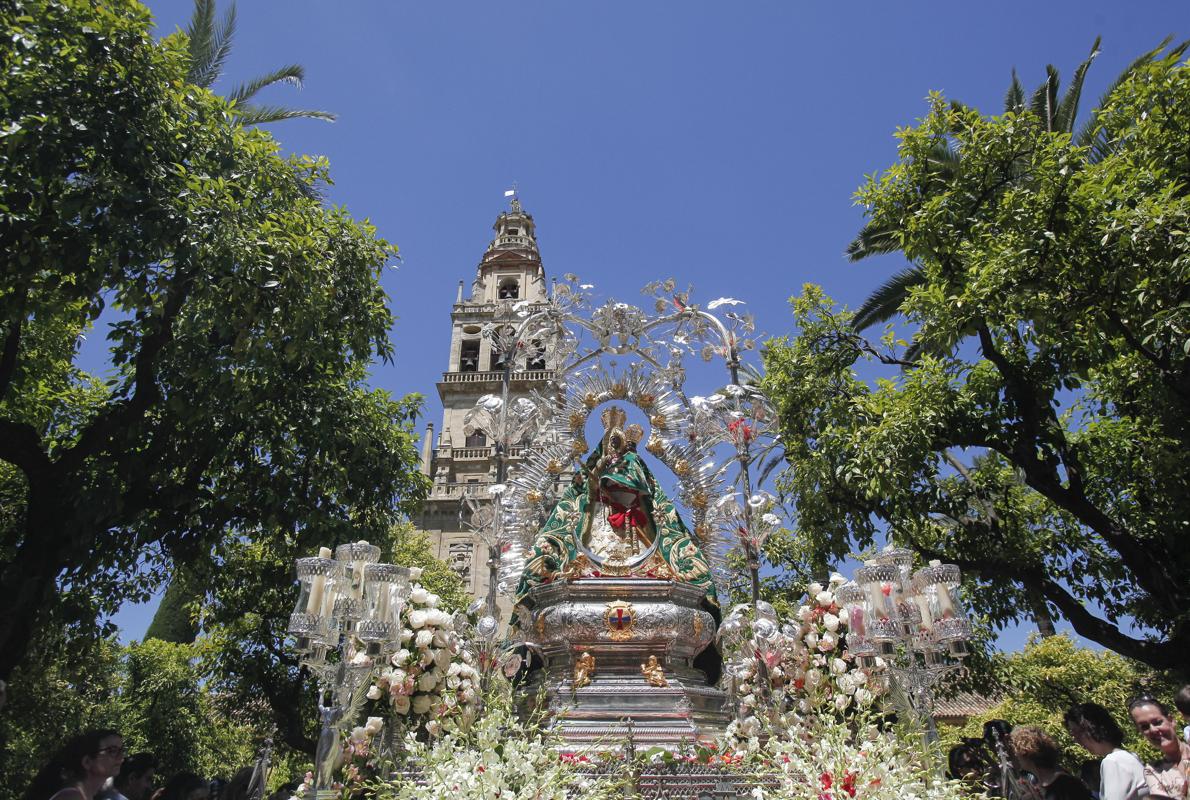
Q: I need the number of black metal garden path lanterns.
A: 0